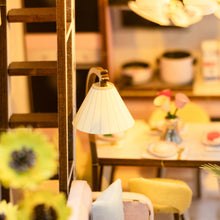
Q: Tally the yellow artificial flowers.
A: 3